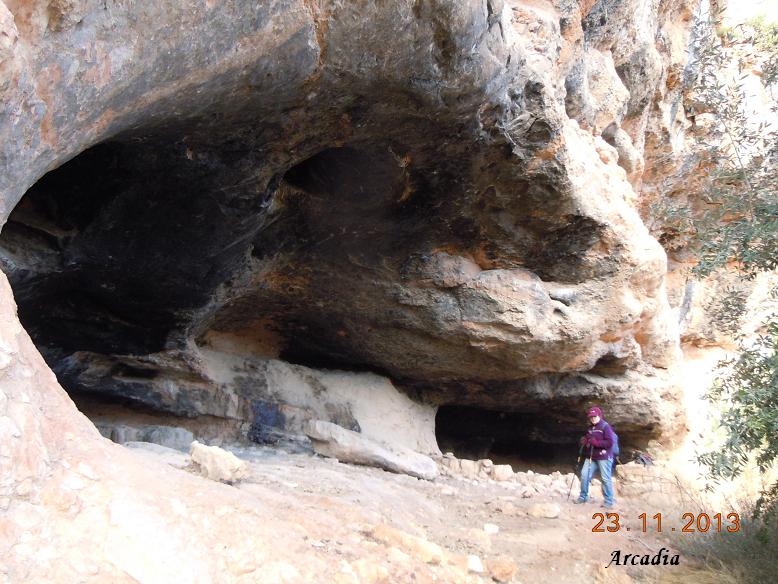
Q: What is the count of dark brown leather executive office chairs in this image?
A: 0